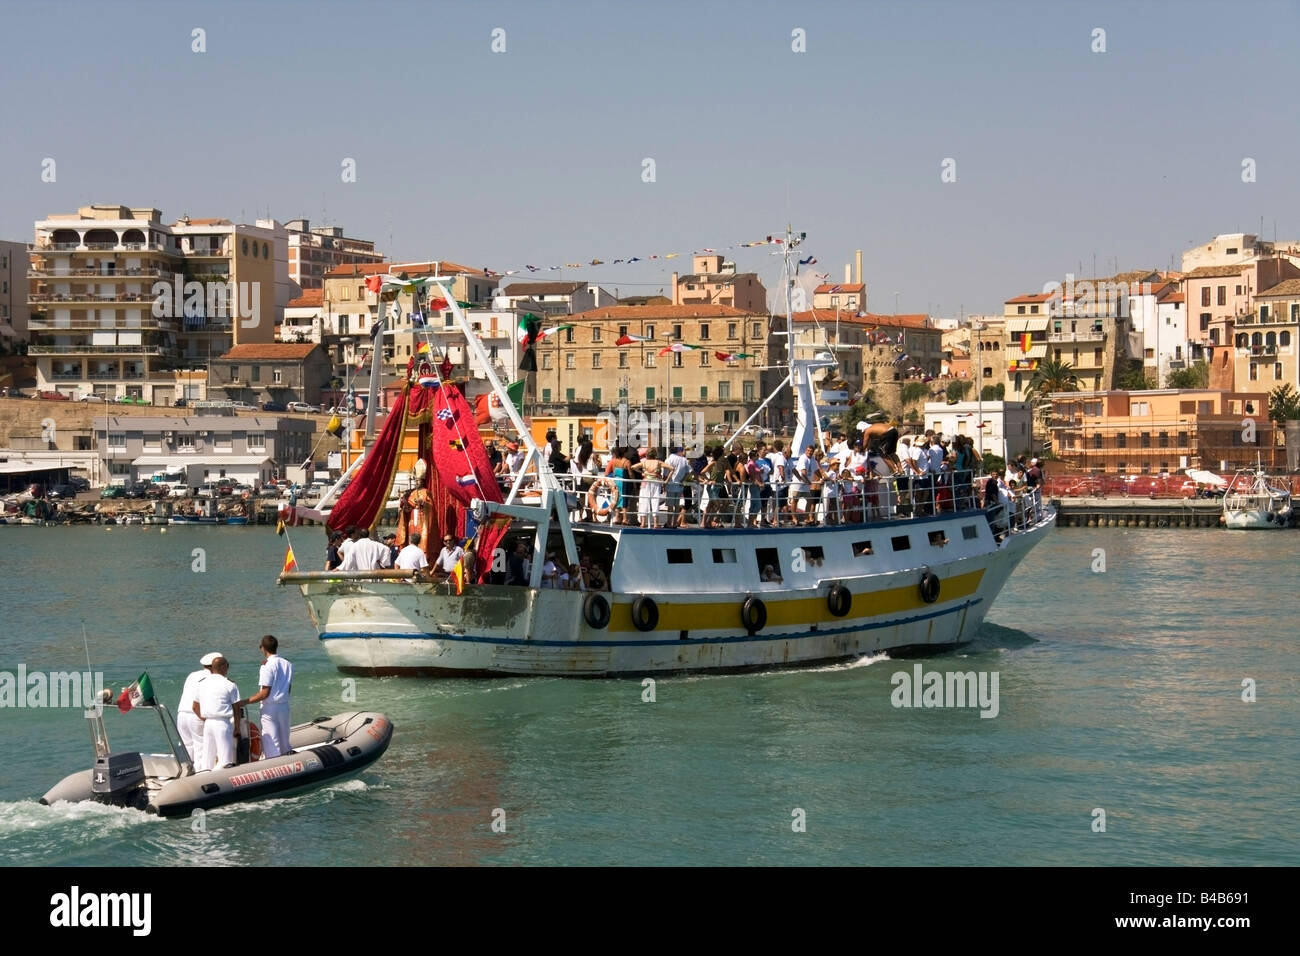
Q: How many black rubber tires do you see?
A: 5